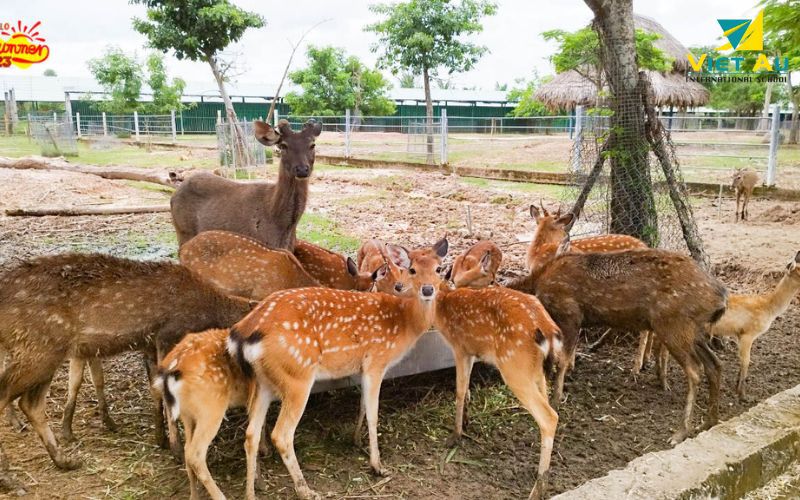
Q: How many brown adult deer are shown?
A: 3